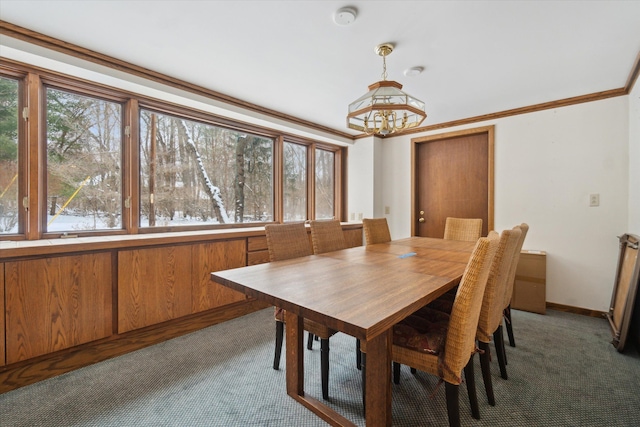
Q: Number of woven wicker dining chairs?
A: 7